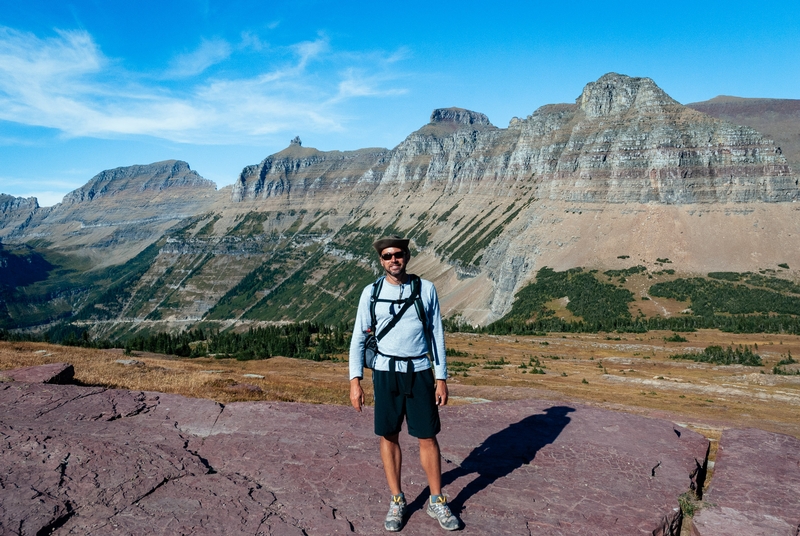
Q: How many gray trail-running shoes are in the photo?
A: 2